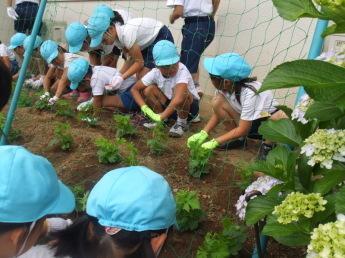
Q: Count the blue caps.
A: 11